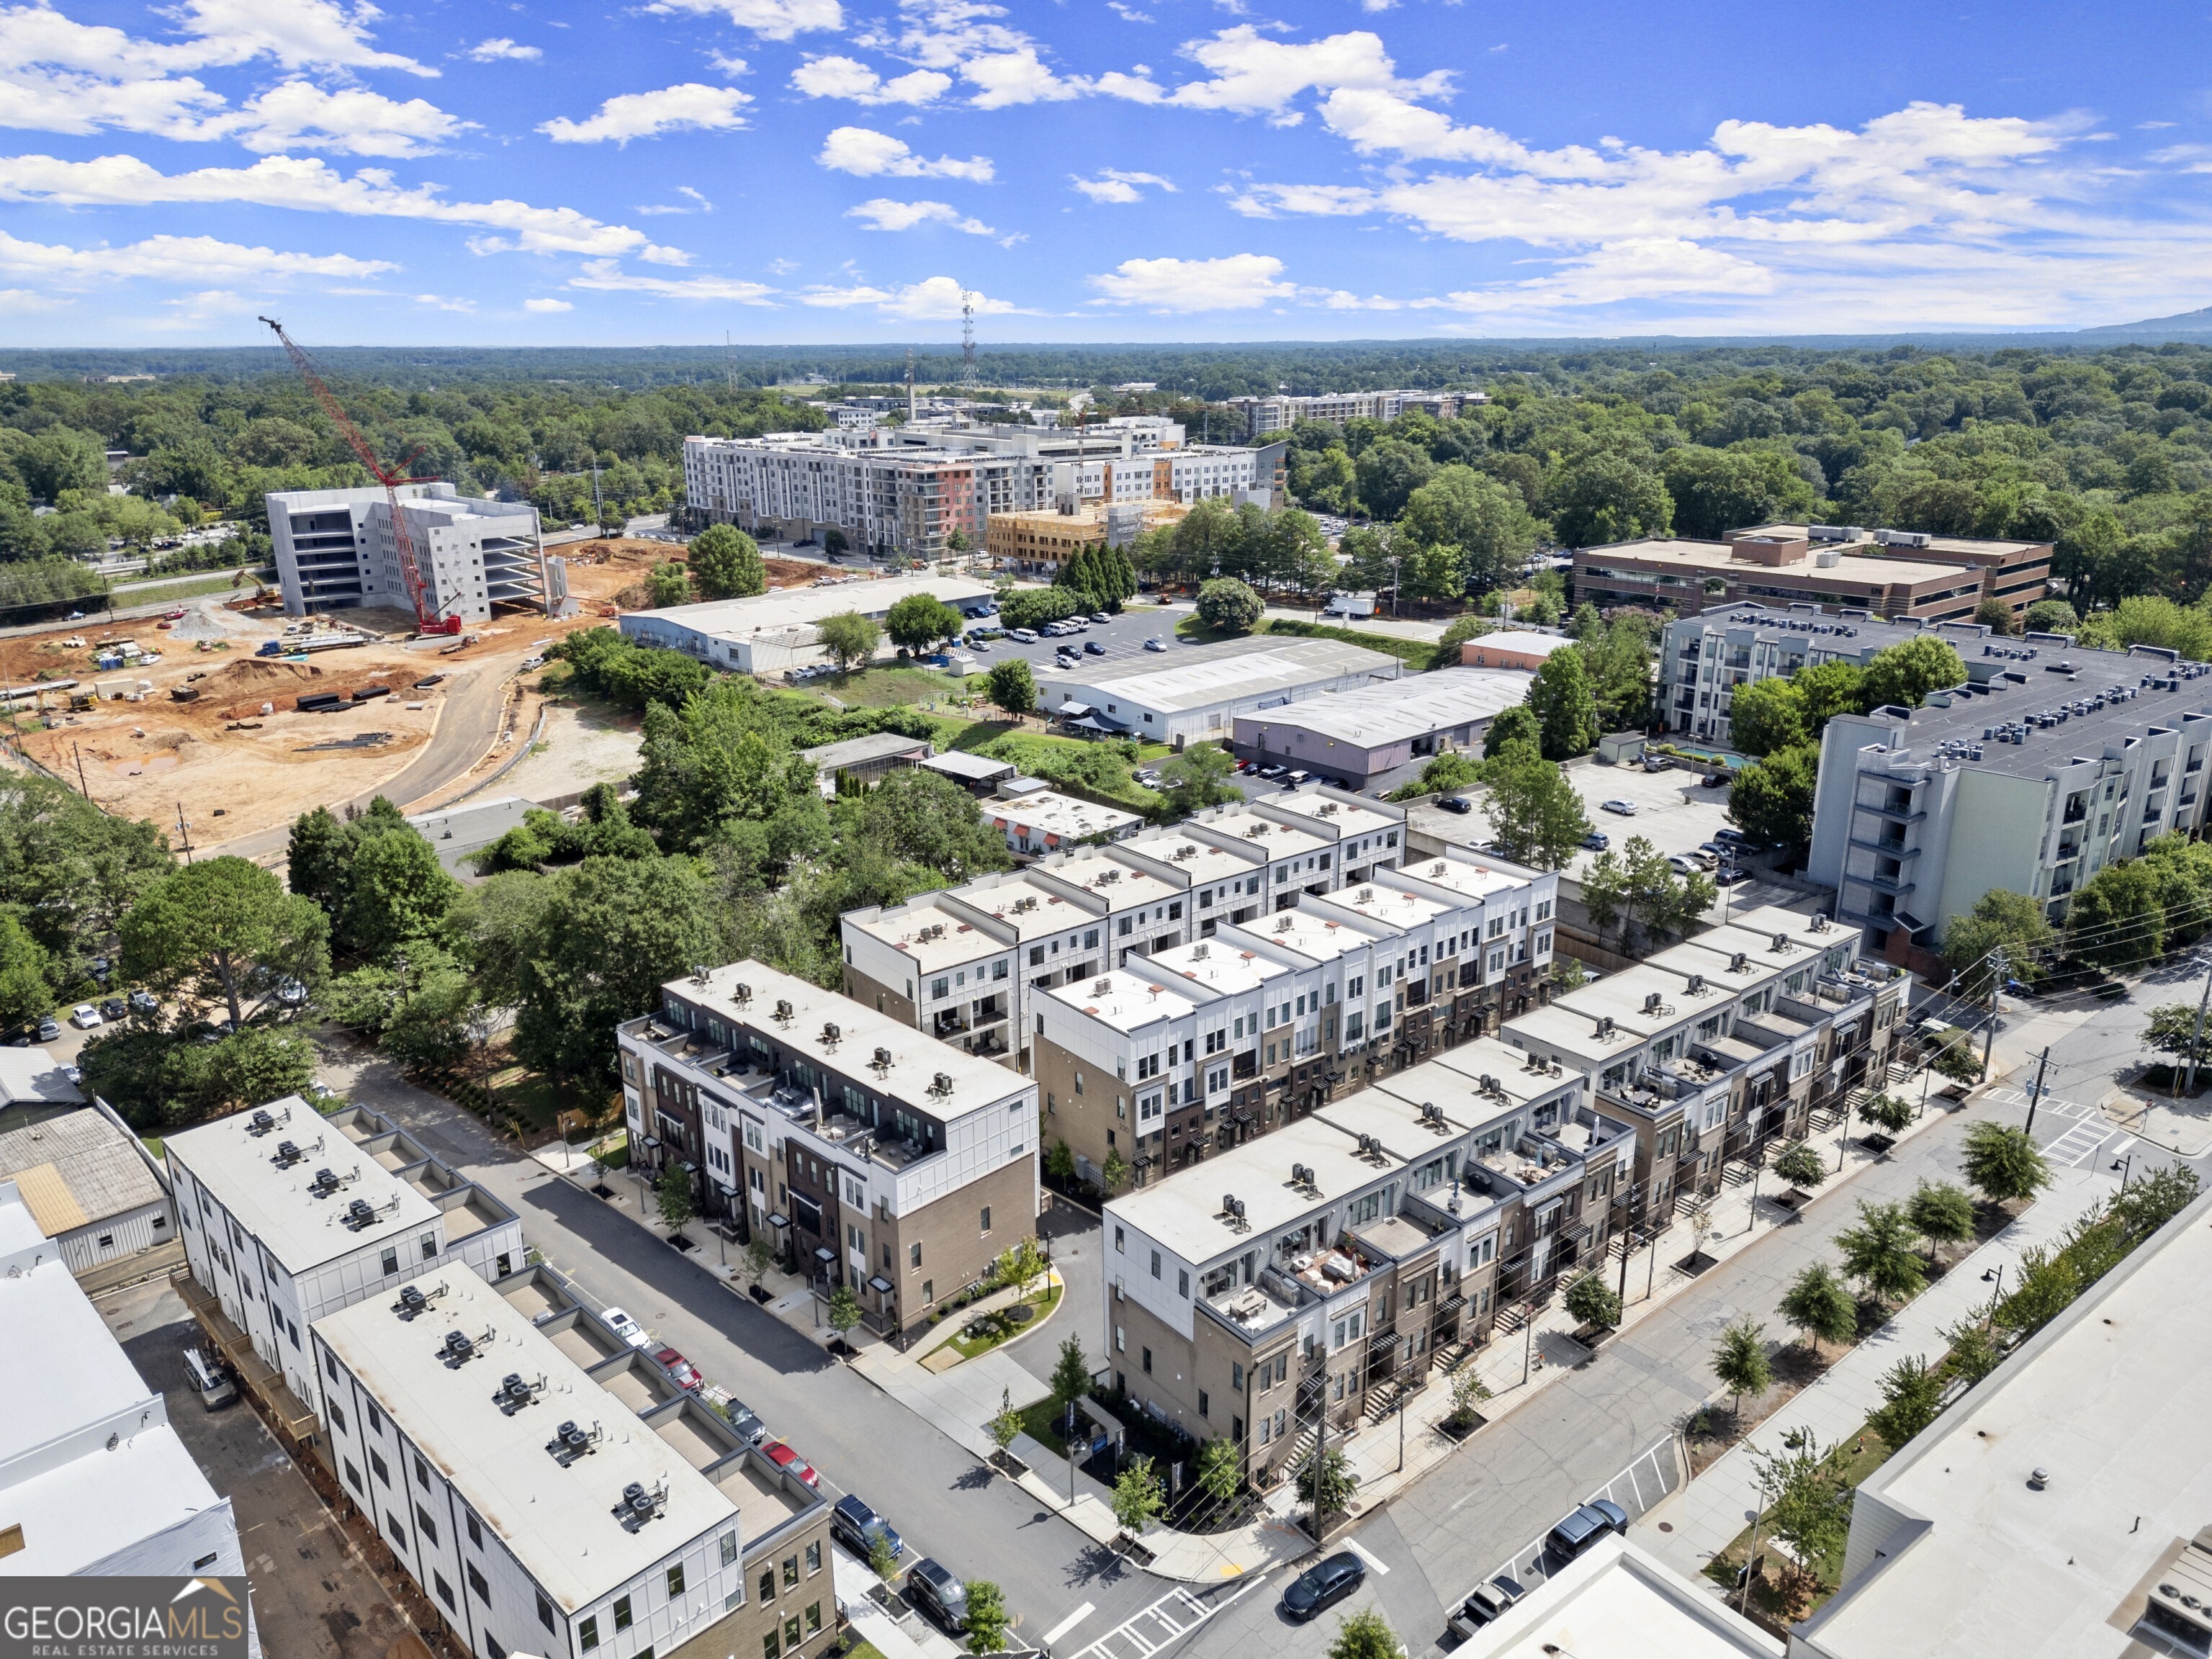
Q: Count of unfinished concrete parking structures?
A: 1